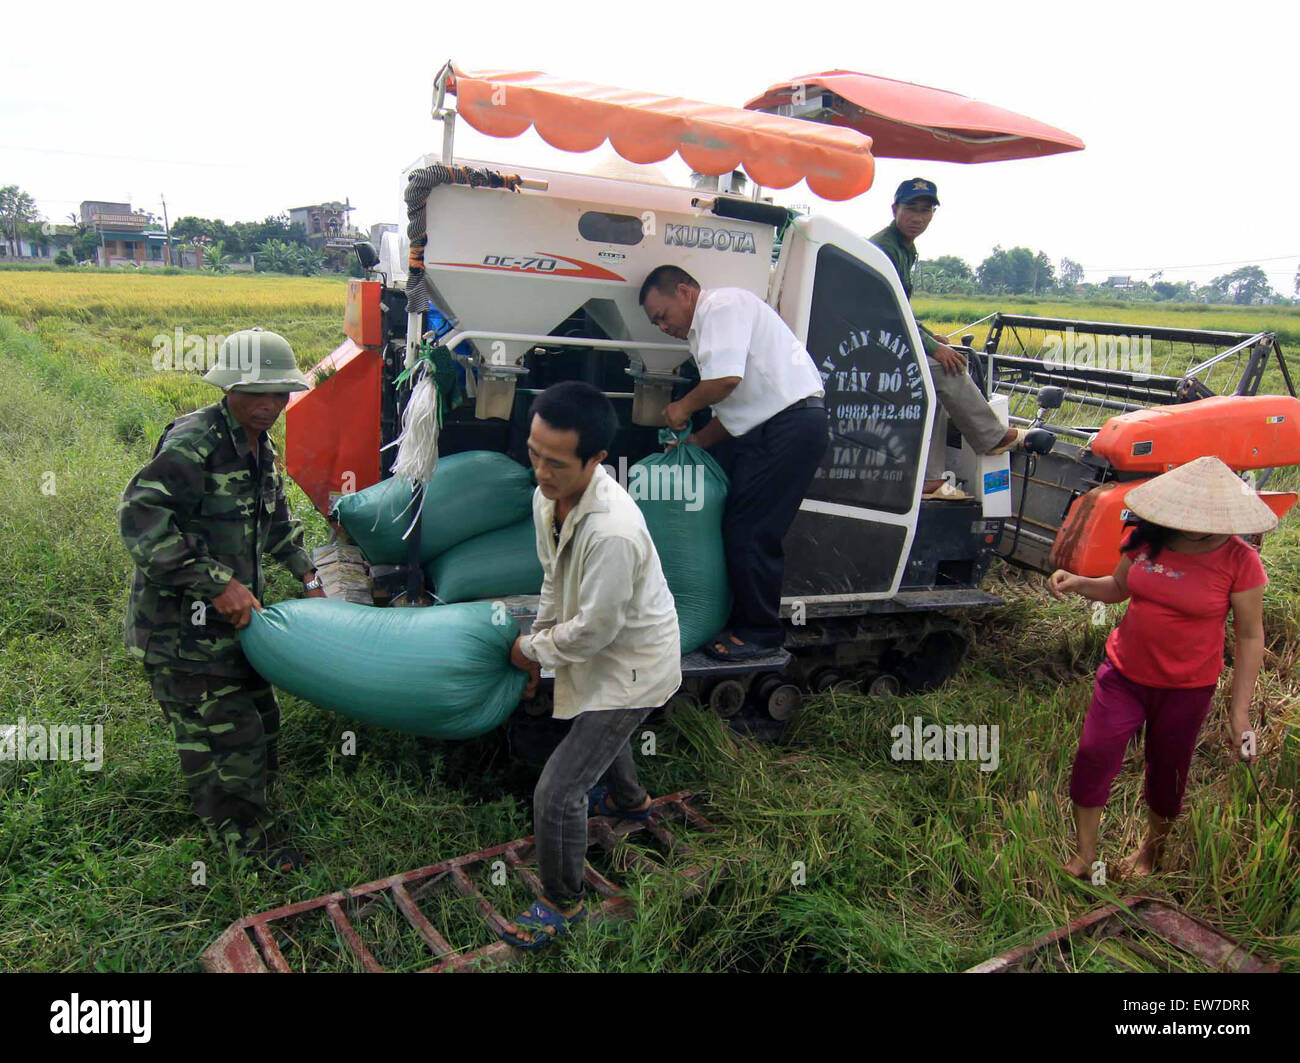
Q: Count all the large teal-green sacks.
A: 4